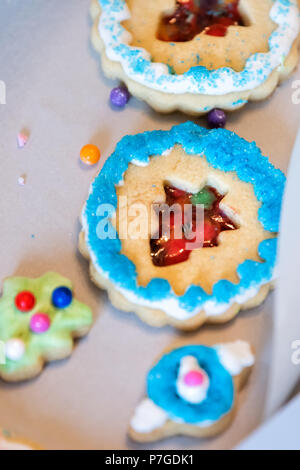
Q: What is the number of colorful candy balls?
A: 8